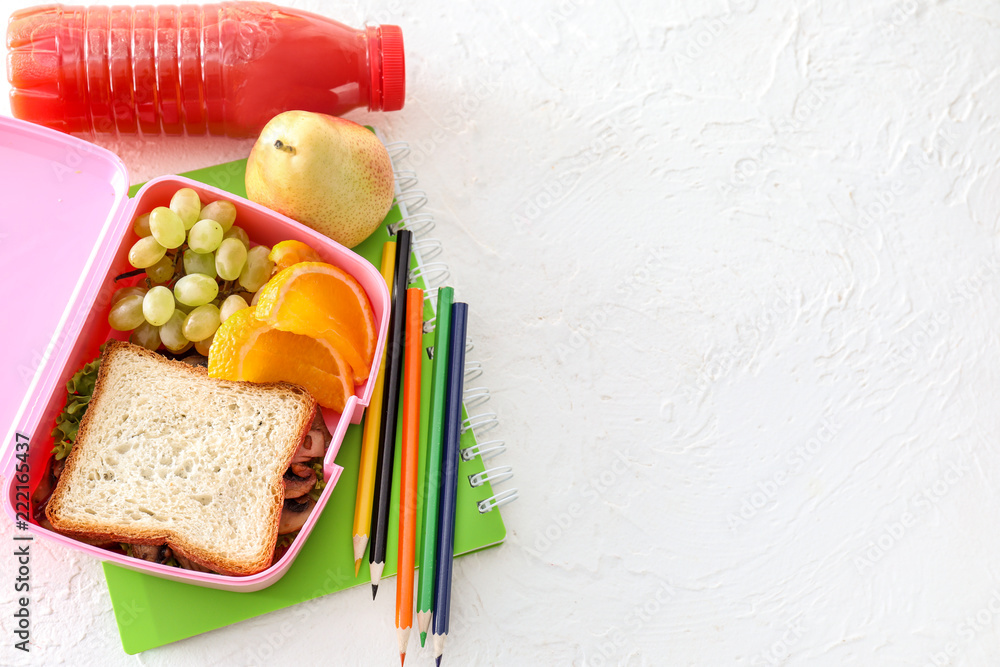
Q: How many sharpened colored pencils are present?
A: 5